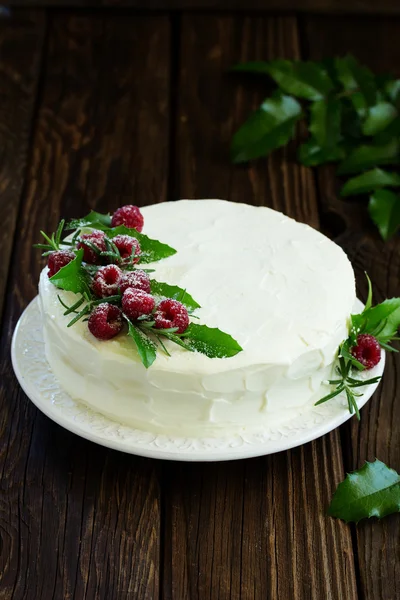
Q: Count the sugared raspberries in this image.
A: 10